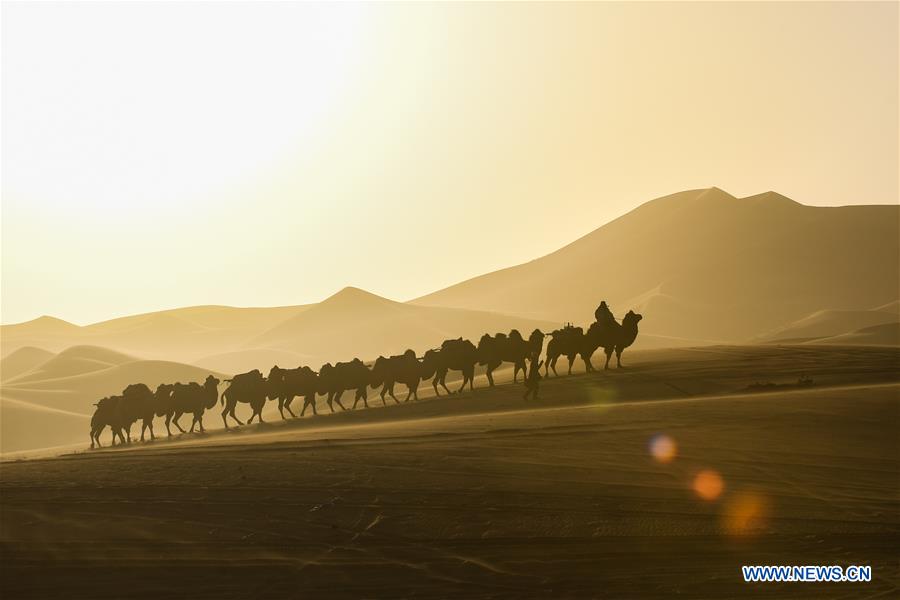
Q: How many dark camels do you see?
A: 11